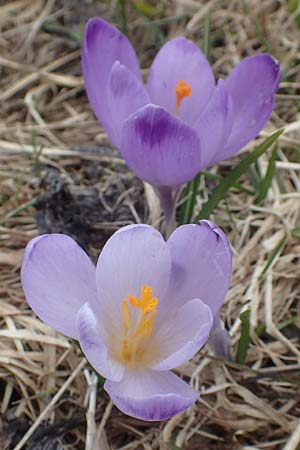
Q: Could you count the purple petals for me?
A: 12